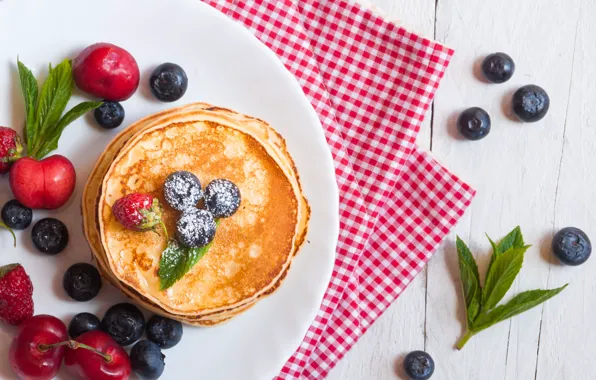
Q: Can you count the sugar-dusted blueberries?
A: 3